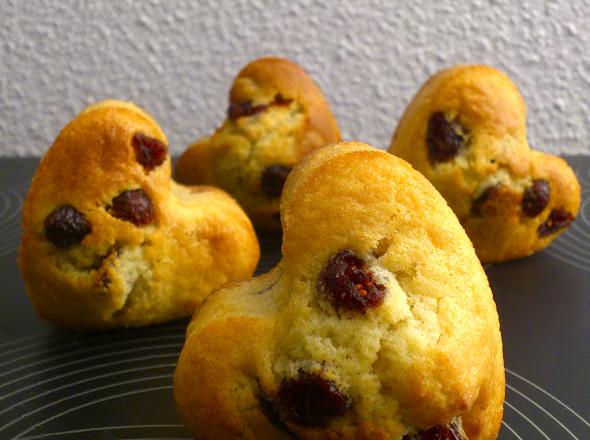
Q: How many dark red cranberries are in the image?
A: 12